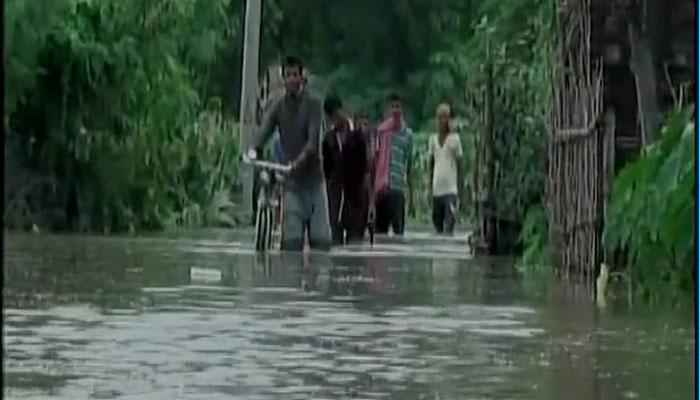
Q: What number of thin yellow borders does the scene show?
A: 0